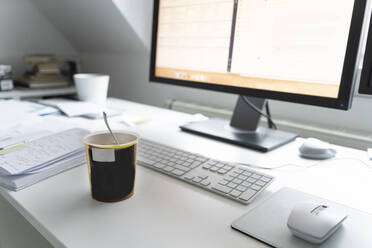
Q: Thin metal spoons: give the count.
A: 1